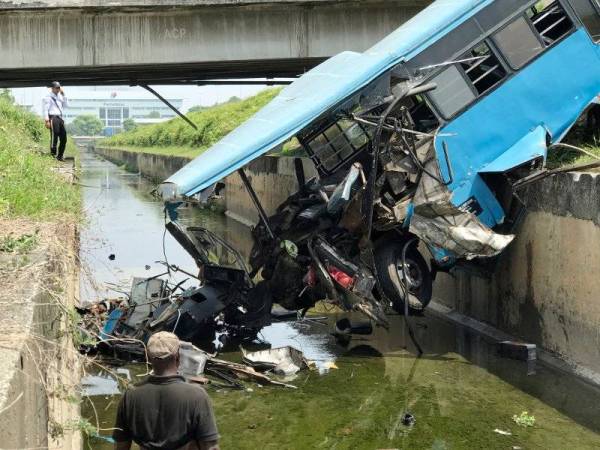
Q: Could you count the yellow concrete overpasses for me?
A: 0